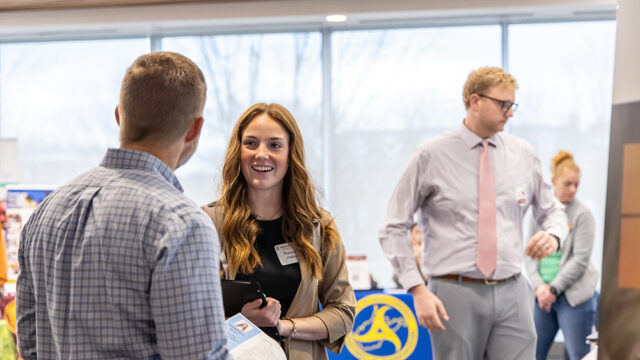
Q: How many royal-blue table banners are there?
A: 1